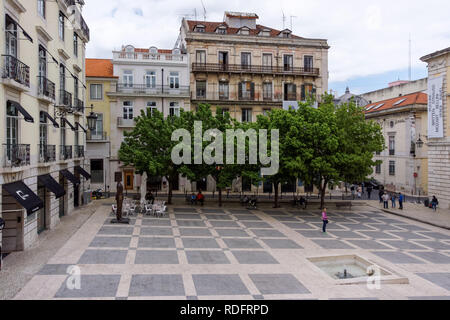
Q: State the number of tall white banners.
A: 1